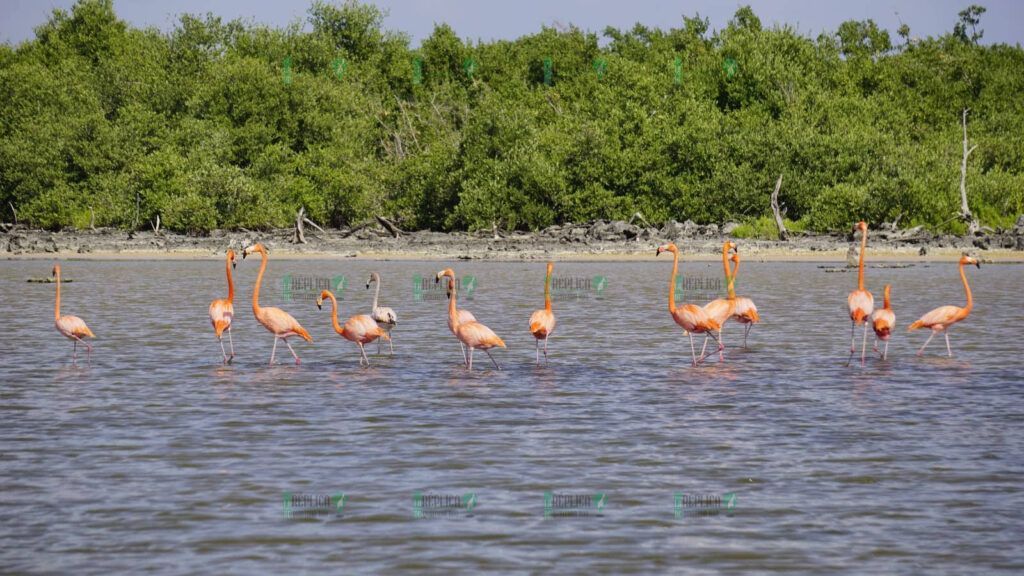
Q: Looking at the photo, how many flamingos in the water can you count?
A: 14